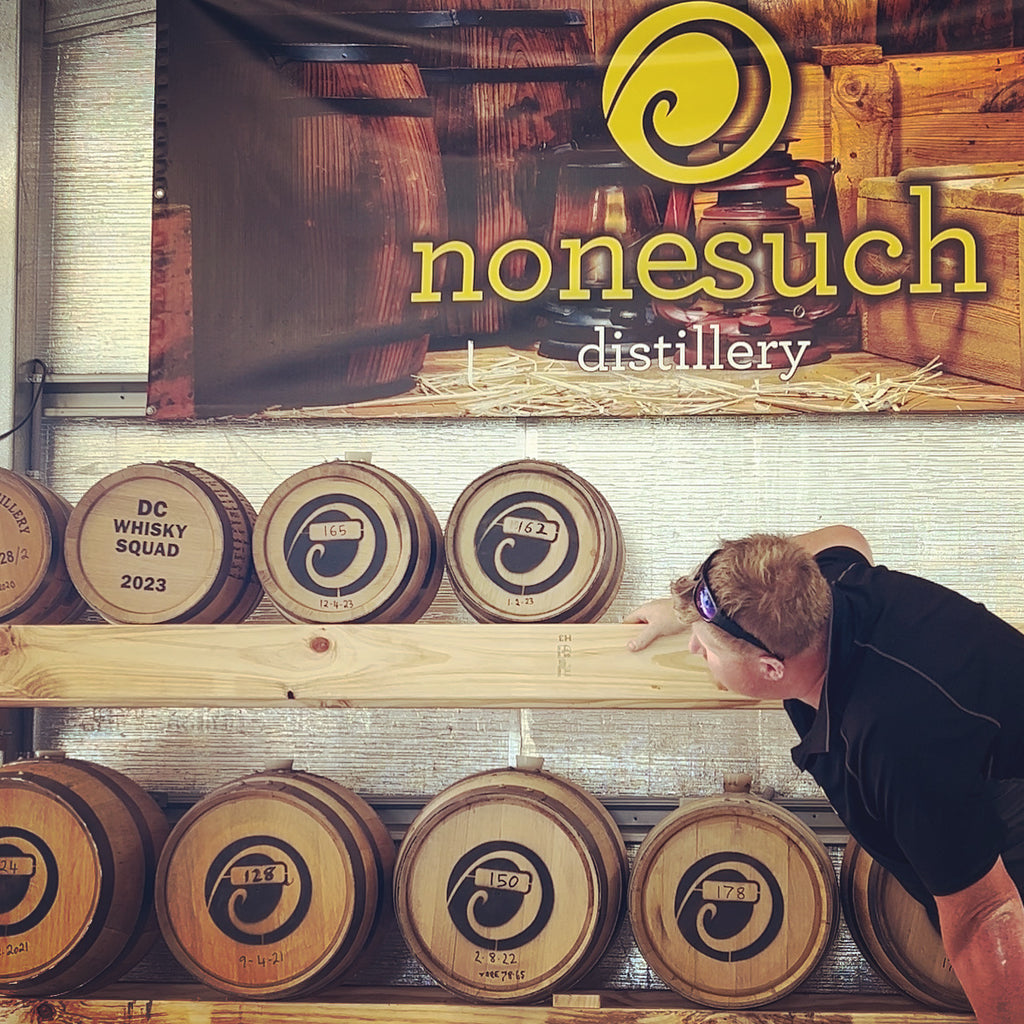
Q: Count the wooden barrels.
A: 9